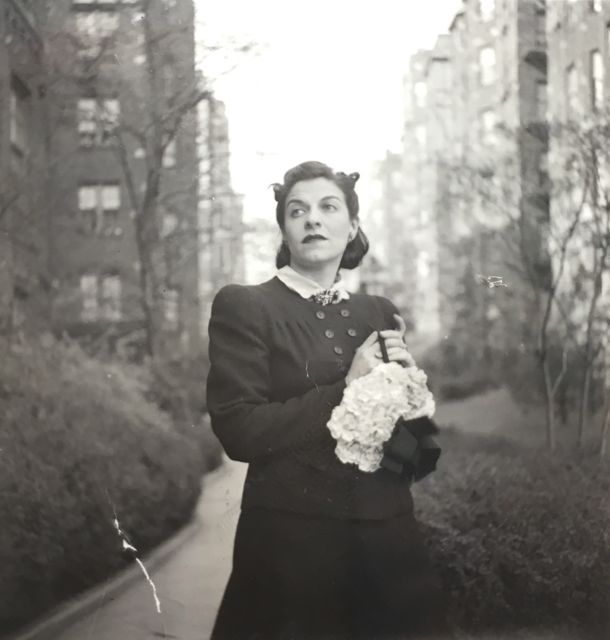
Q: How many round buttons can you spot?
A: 5